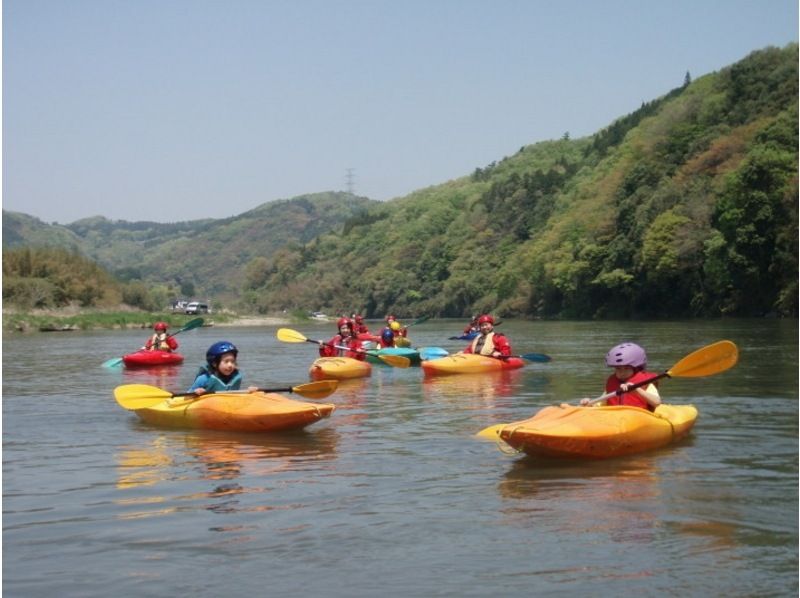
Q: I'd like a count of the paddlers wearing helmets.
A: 10